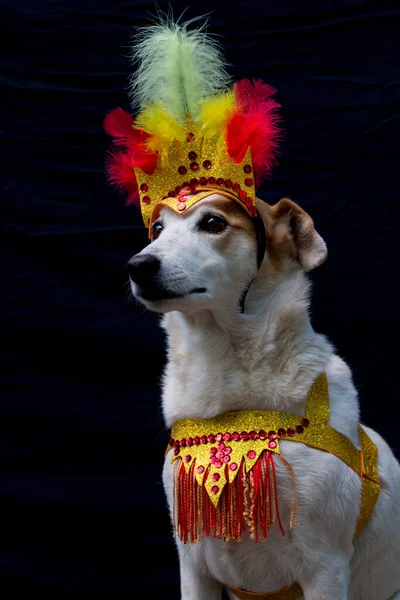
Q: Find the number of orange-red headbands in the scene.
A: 1